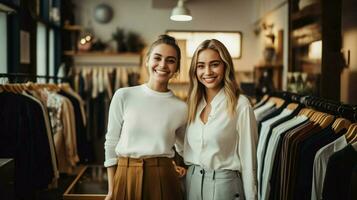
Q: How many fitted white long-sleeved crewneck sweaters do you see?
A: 1